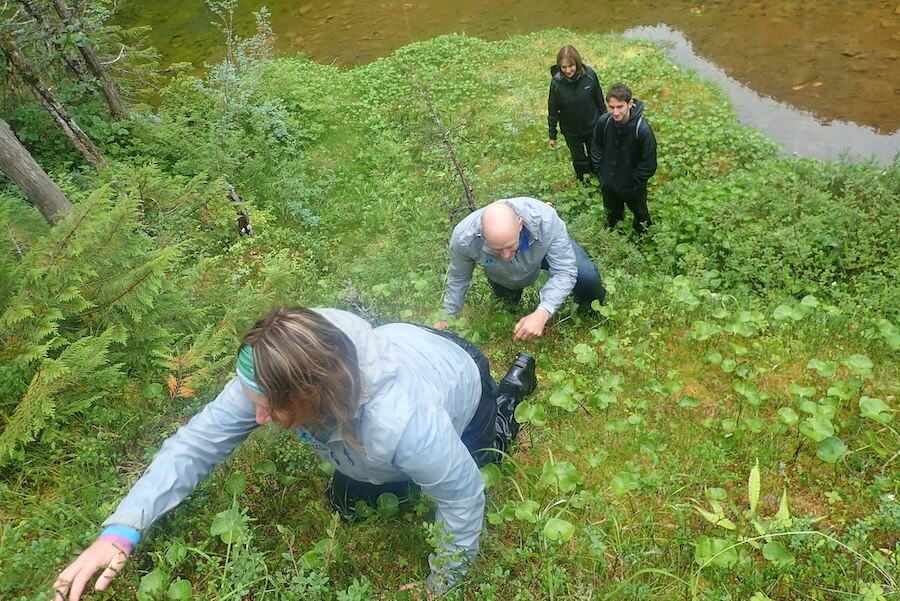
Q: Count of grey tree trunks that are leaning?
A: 3